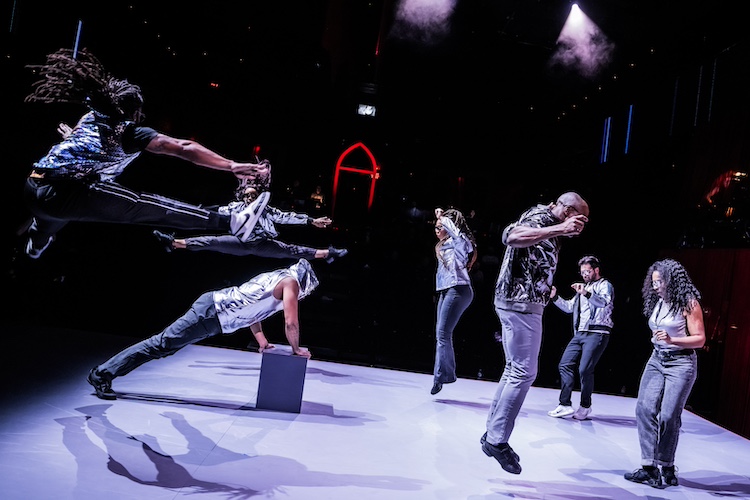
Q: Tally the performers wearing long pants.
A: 7